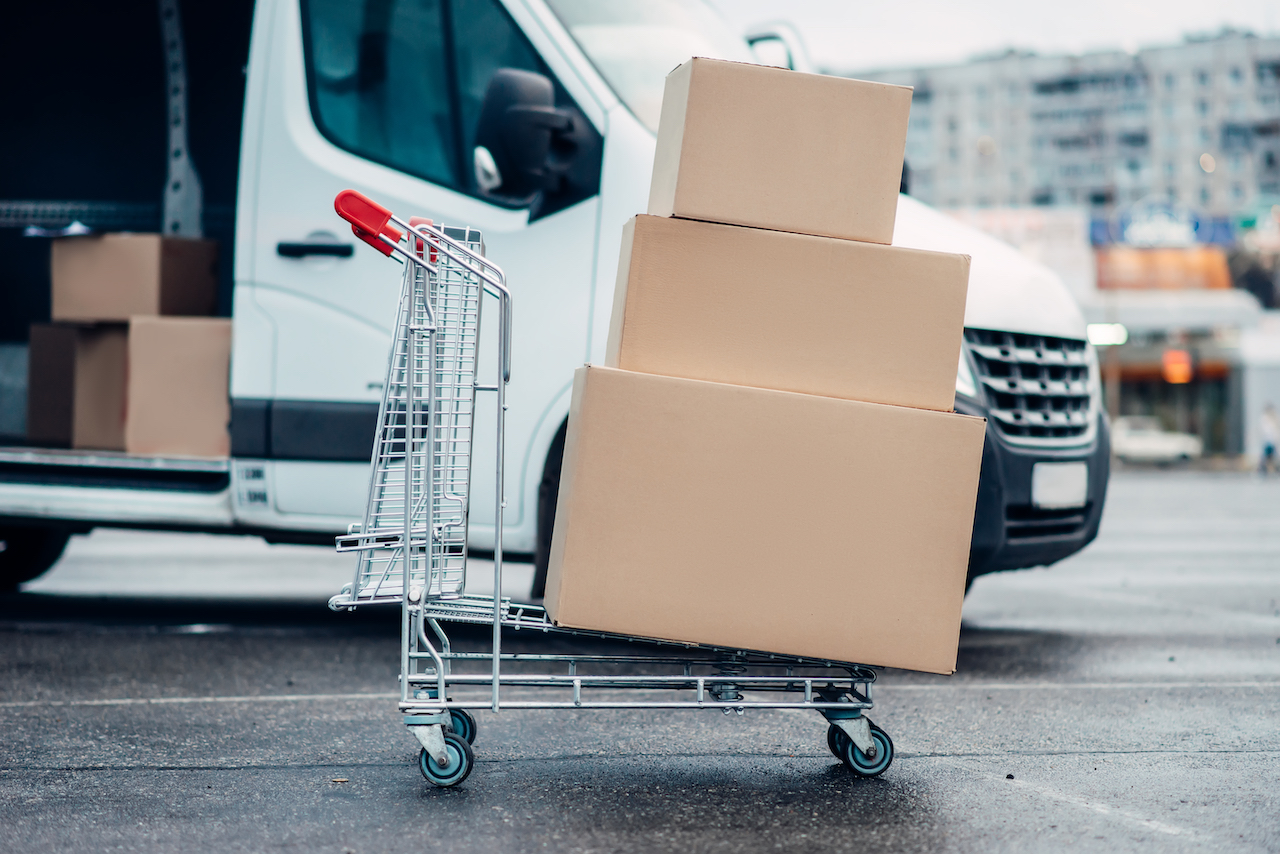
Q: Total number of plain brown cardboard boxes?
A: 6